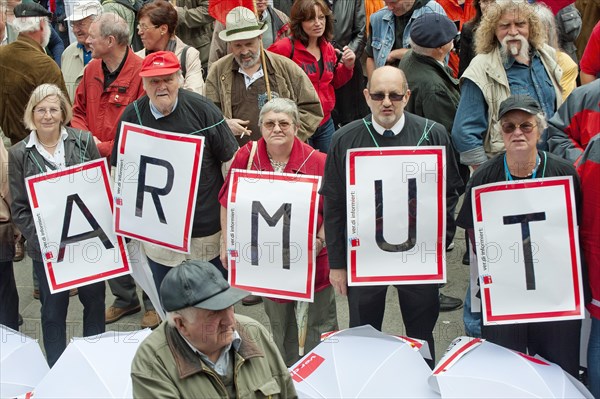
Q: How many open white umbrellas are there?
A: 4